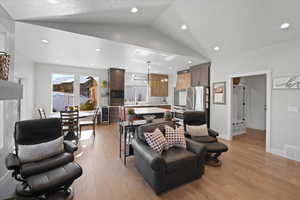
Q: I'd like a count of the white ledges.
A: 1